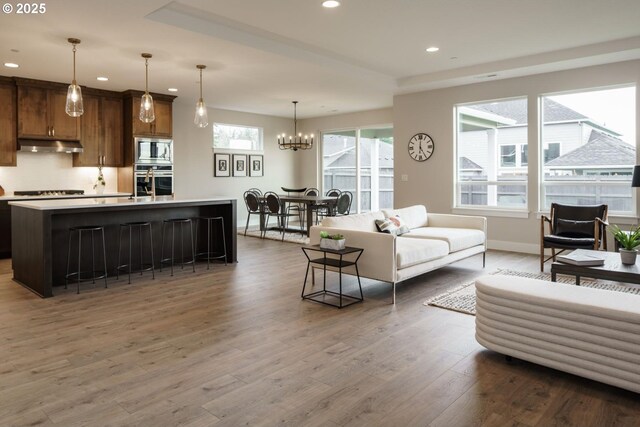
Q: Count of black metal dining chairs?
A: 6